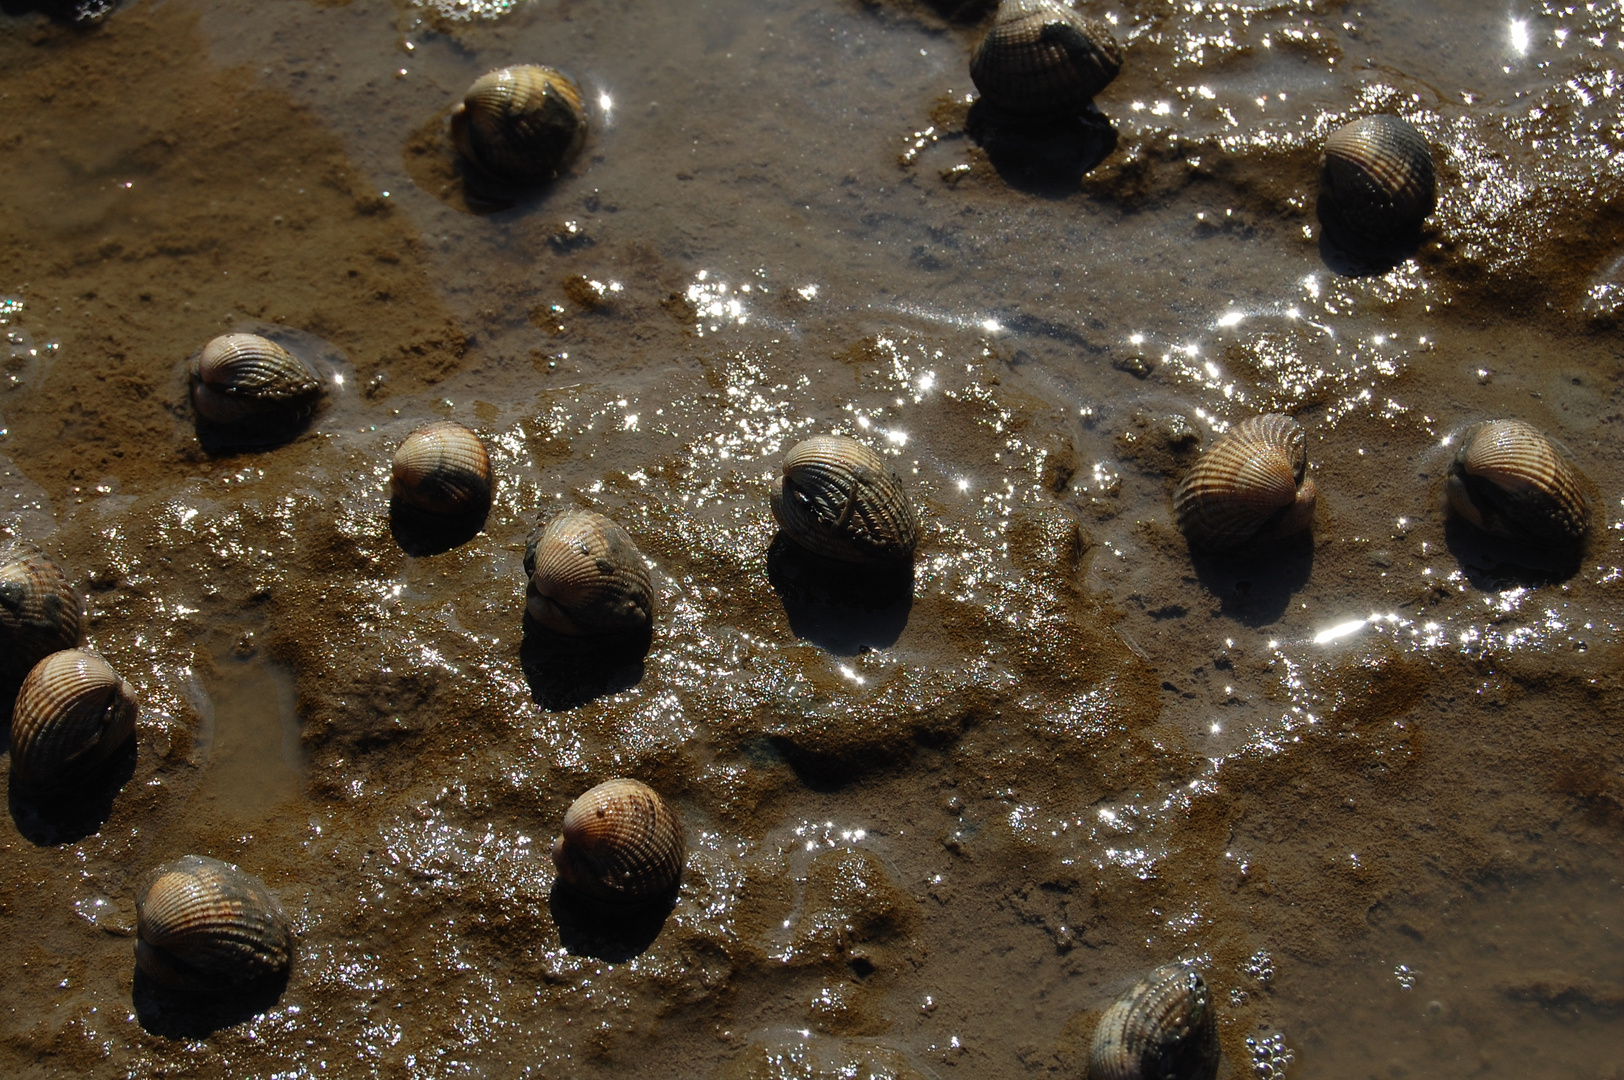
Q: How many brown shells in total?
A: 14